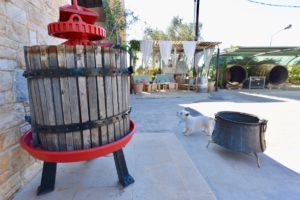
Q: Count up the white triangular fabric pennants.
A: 3